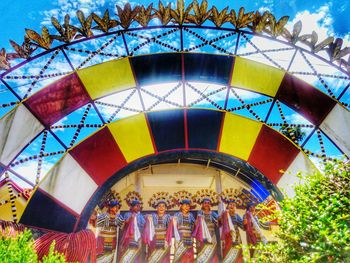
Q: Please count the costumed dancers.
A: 7